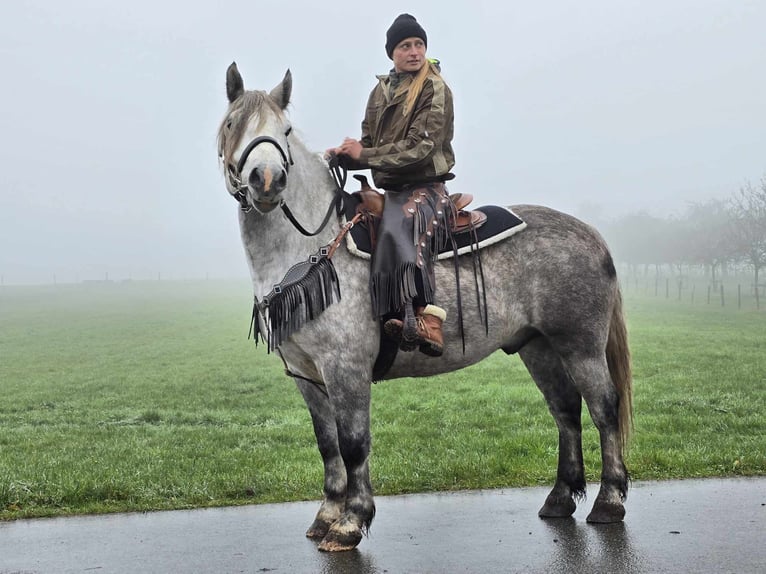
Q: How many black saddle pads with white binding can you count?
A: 1